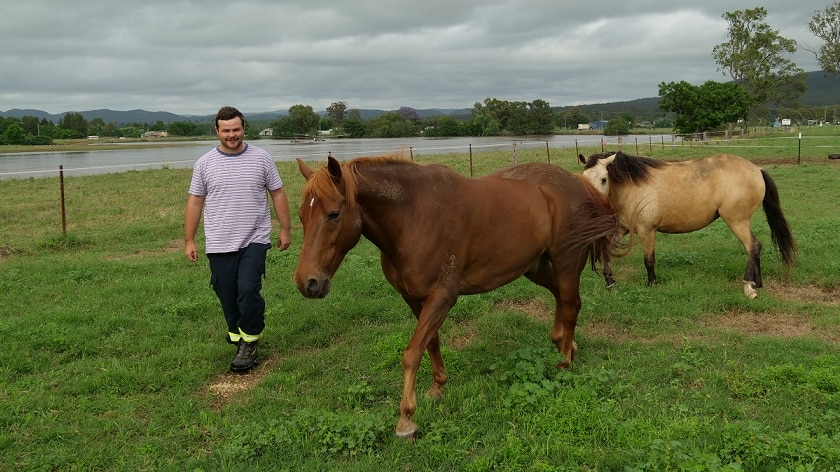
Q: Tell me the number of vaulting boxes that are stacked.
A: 0